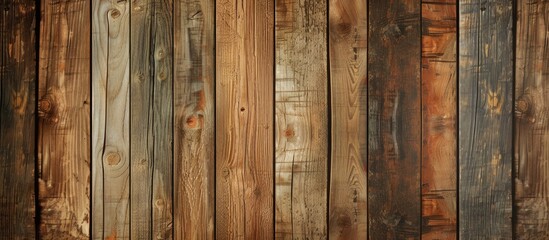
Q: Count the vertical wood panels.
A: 12